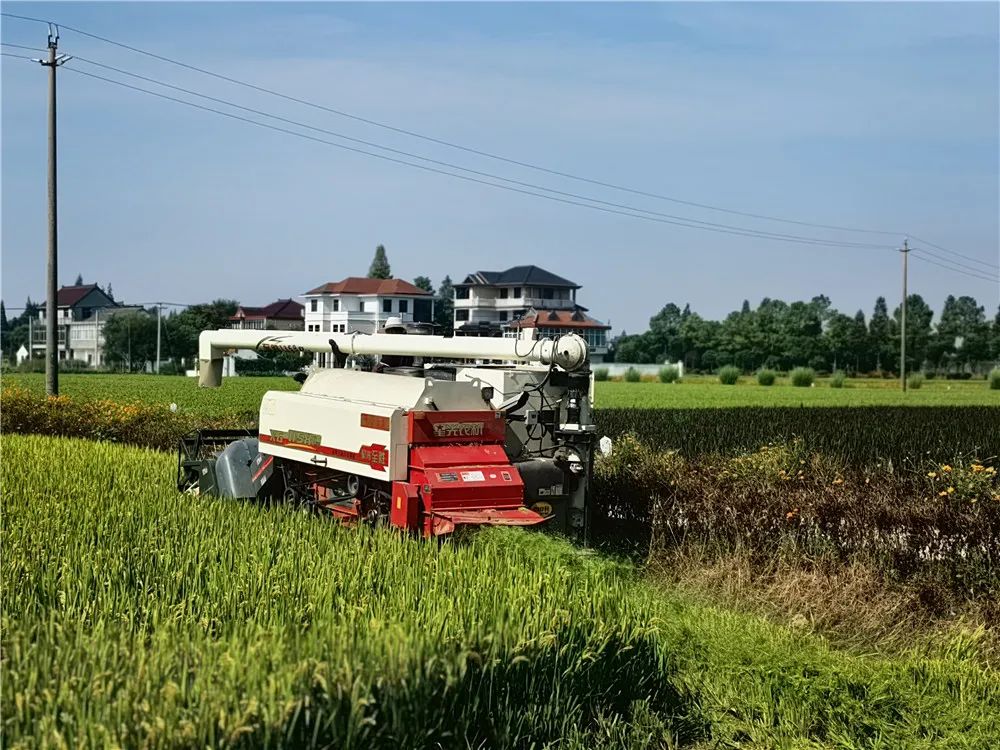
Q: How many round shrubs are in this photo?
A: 9